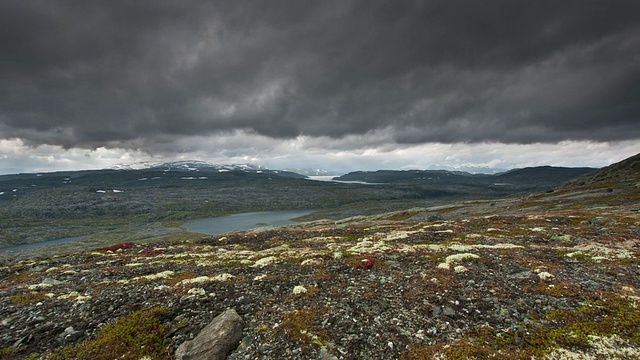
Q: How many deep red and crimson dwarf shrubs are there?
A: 3